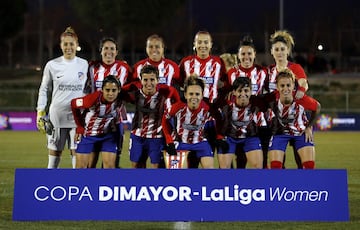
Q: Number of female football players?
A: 11